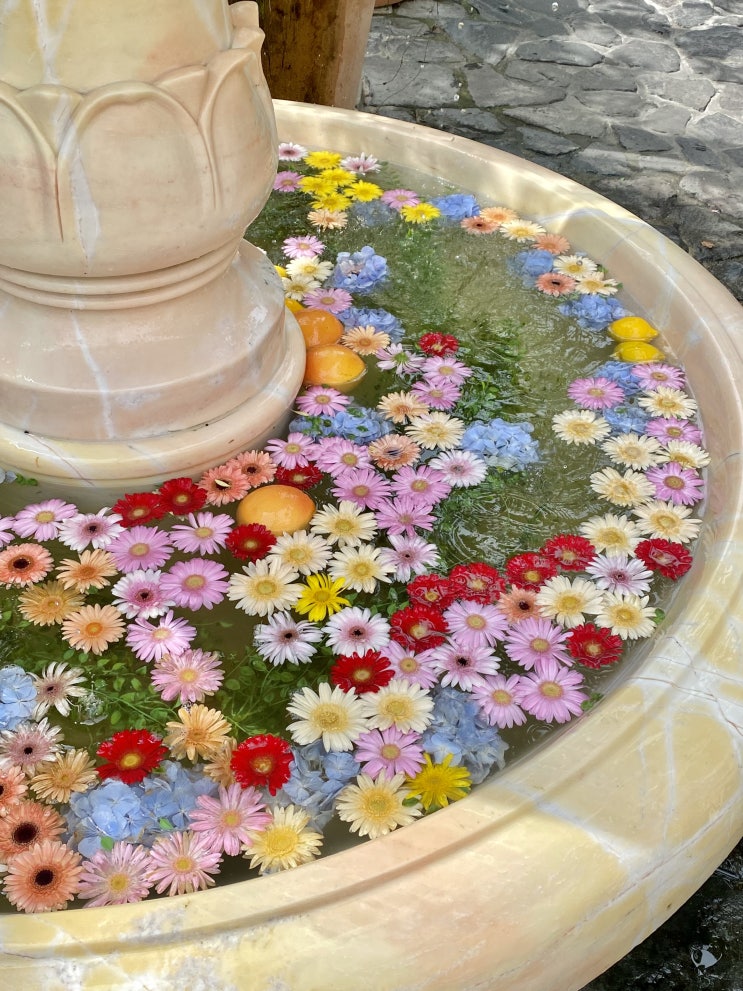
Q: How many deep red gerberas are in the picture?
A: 15